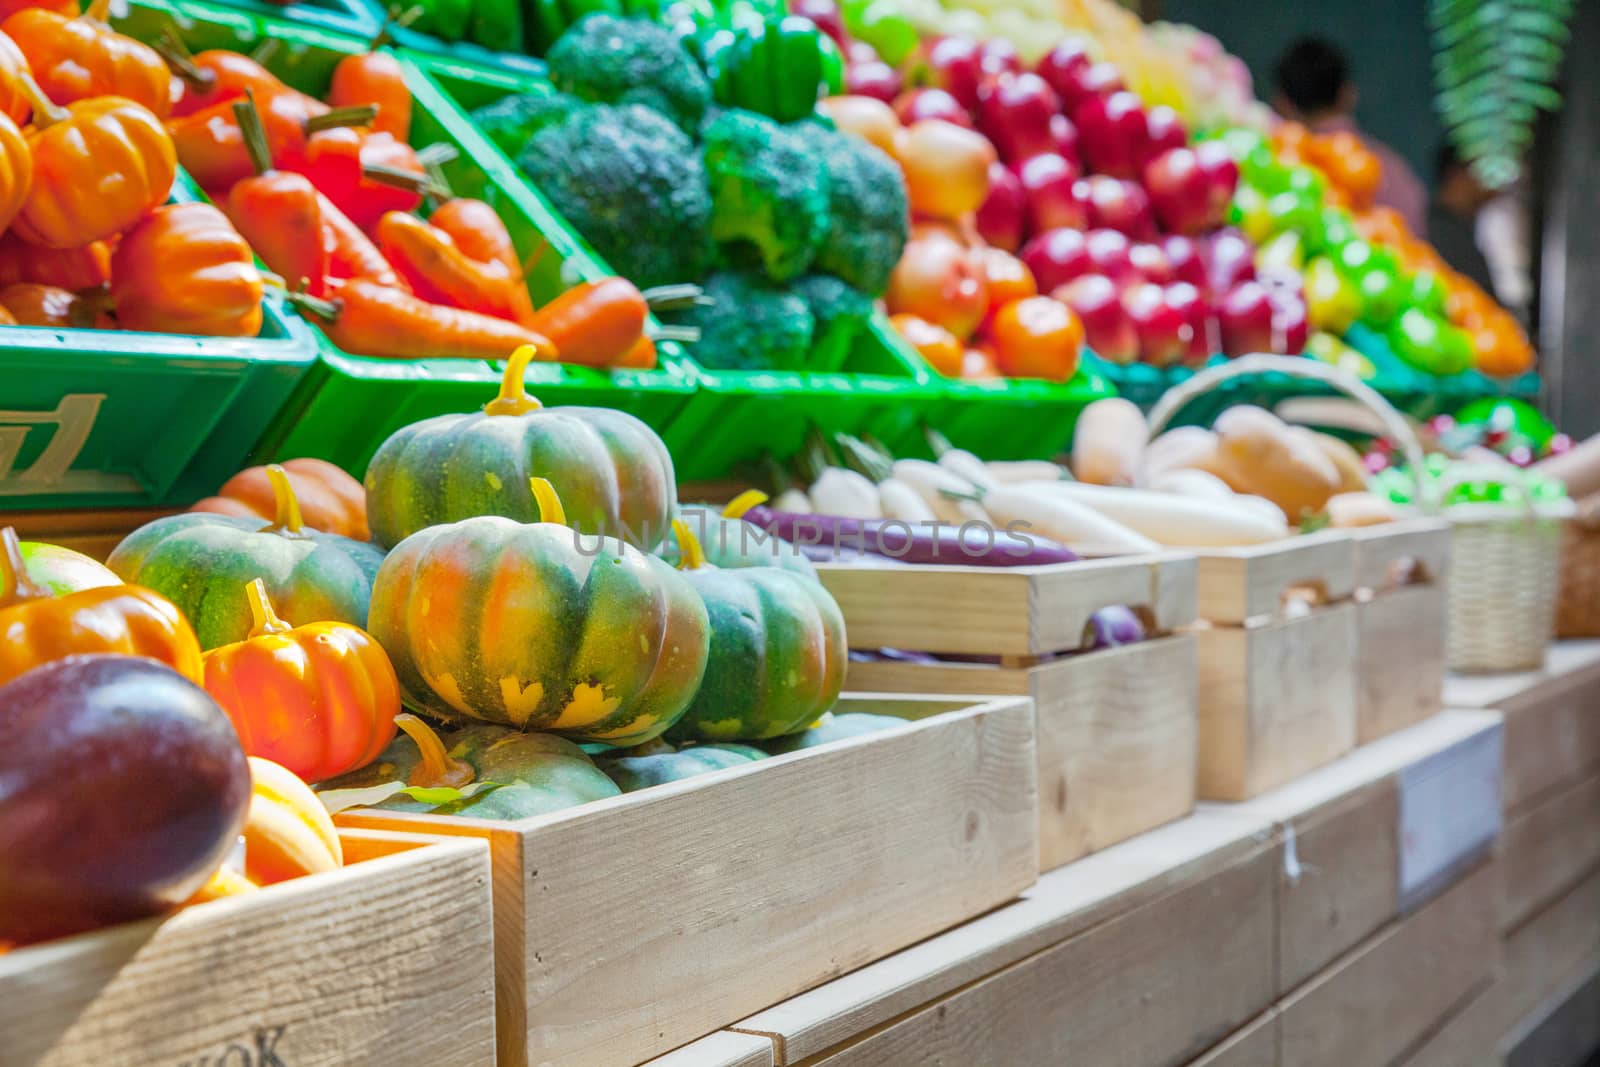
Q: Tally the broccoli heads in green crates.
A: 7